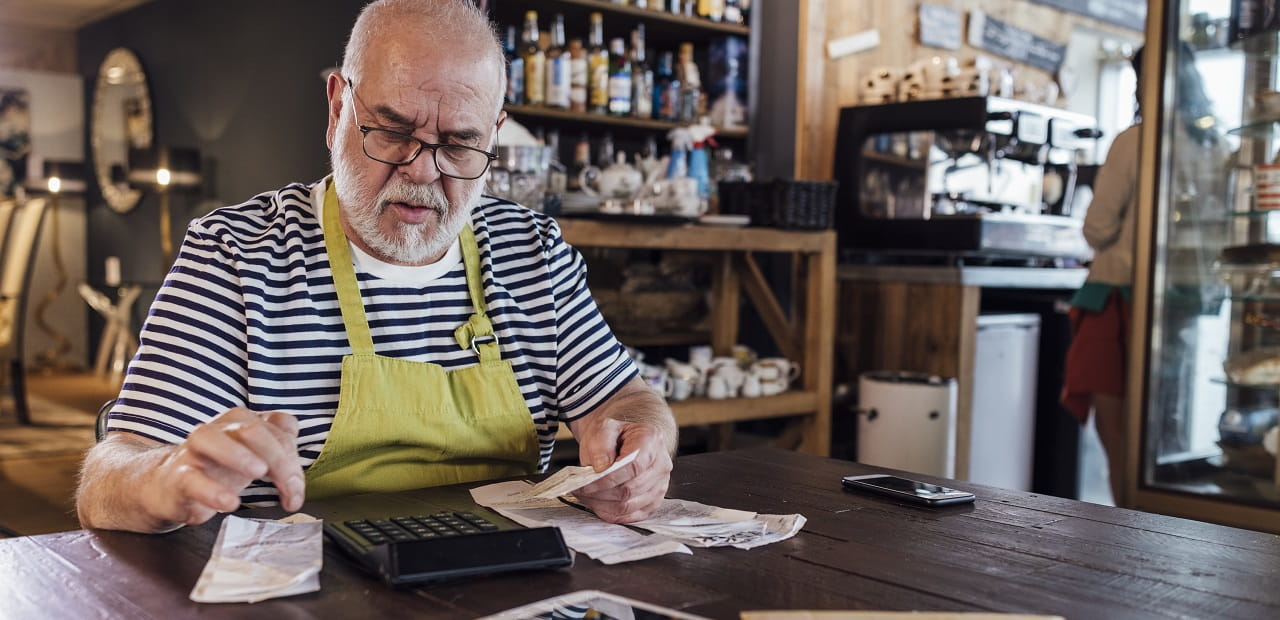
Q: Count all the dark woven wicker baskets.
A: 2